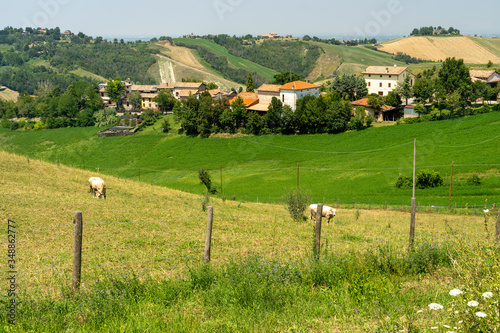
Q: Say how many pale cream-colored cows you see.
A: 2